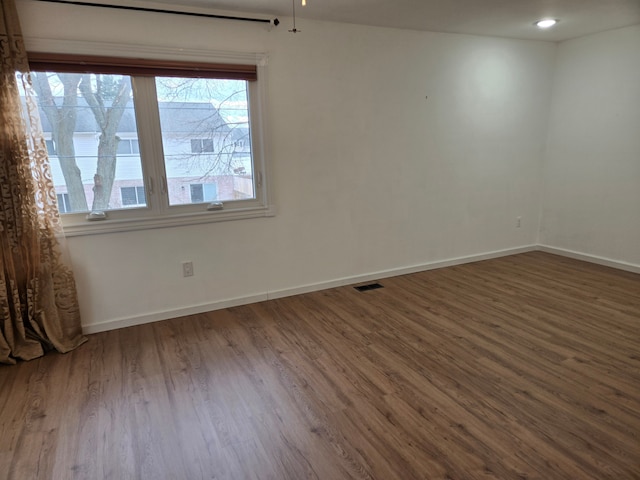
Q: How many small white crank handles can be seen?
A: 2